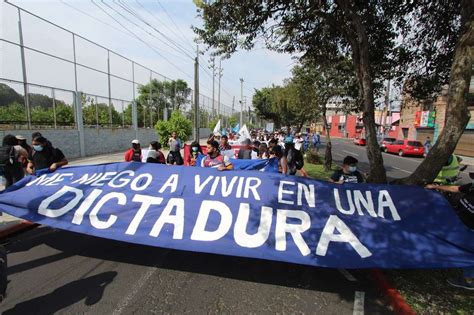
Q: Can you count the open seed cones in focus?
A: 0